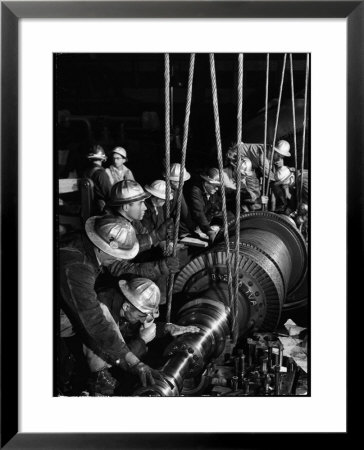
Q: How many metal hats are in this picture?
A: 11